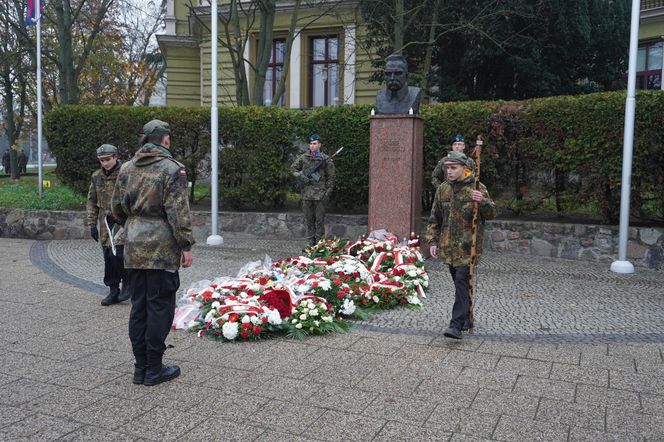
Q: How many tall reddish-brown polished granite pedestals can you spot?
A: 1